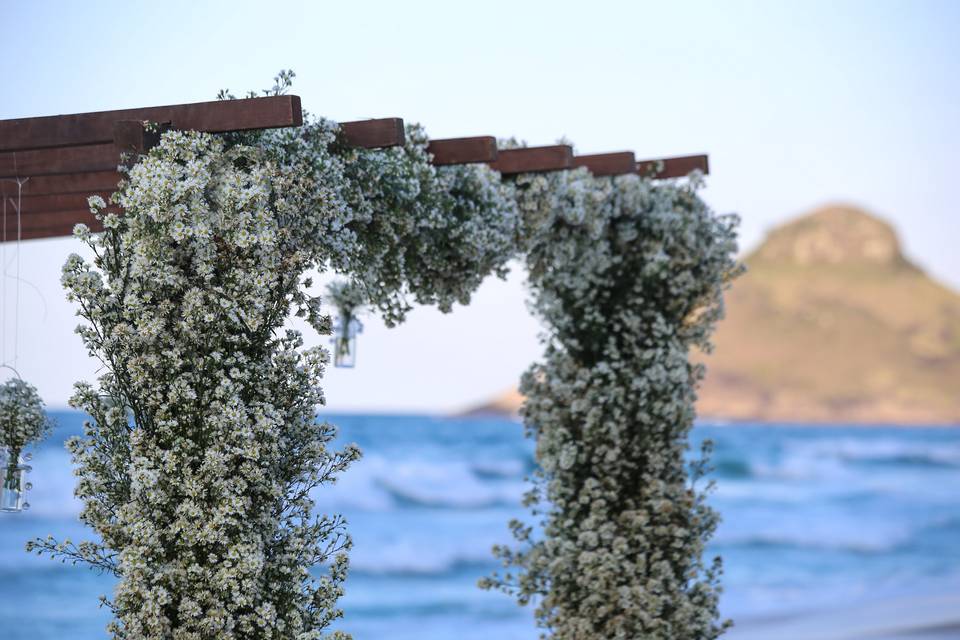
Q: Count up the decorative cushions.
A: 0